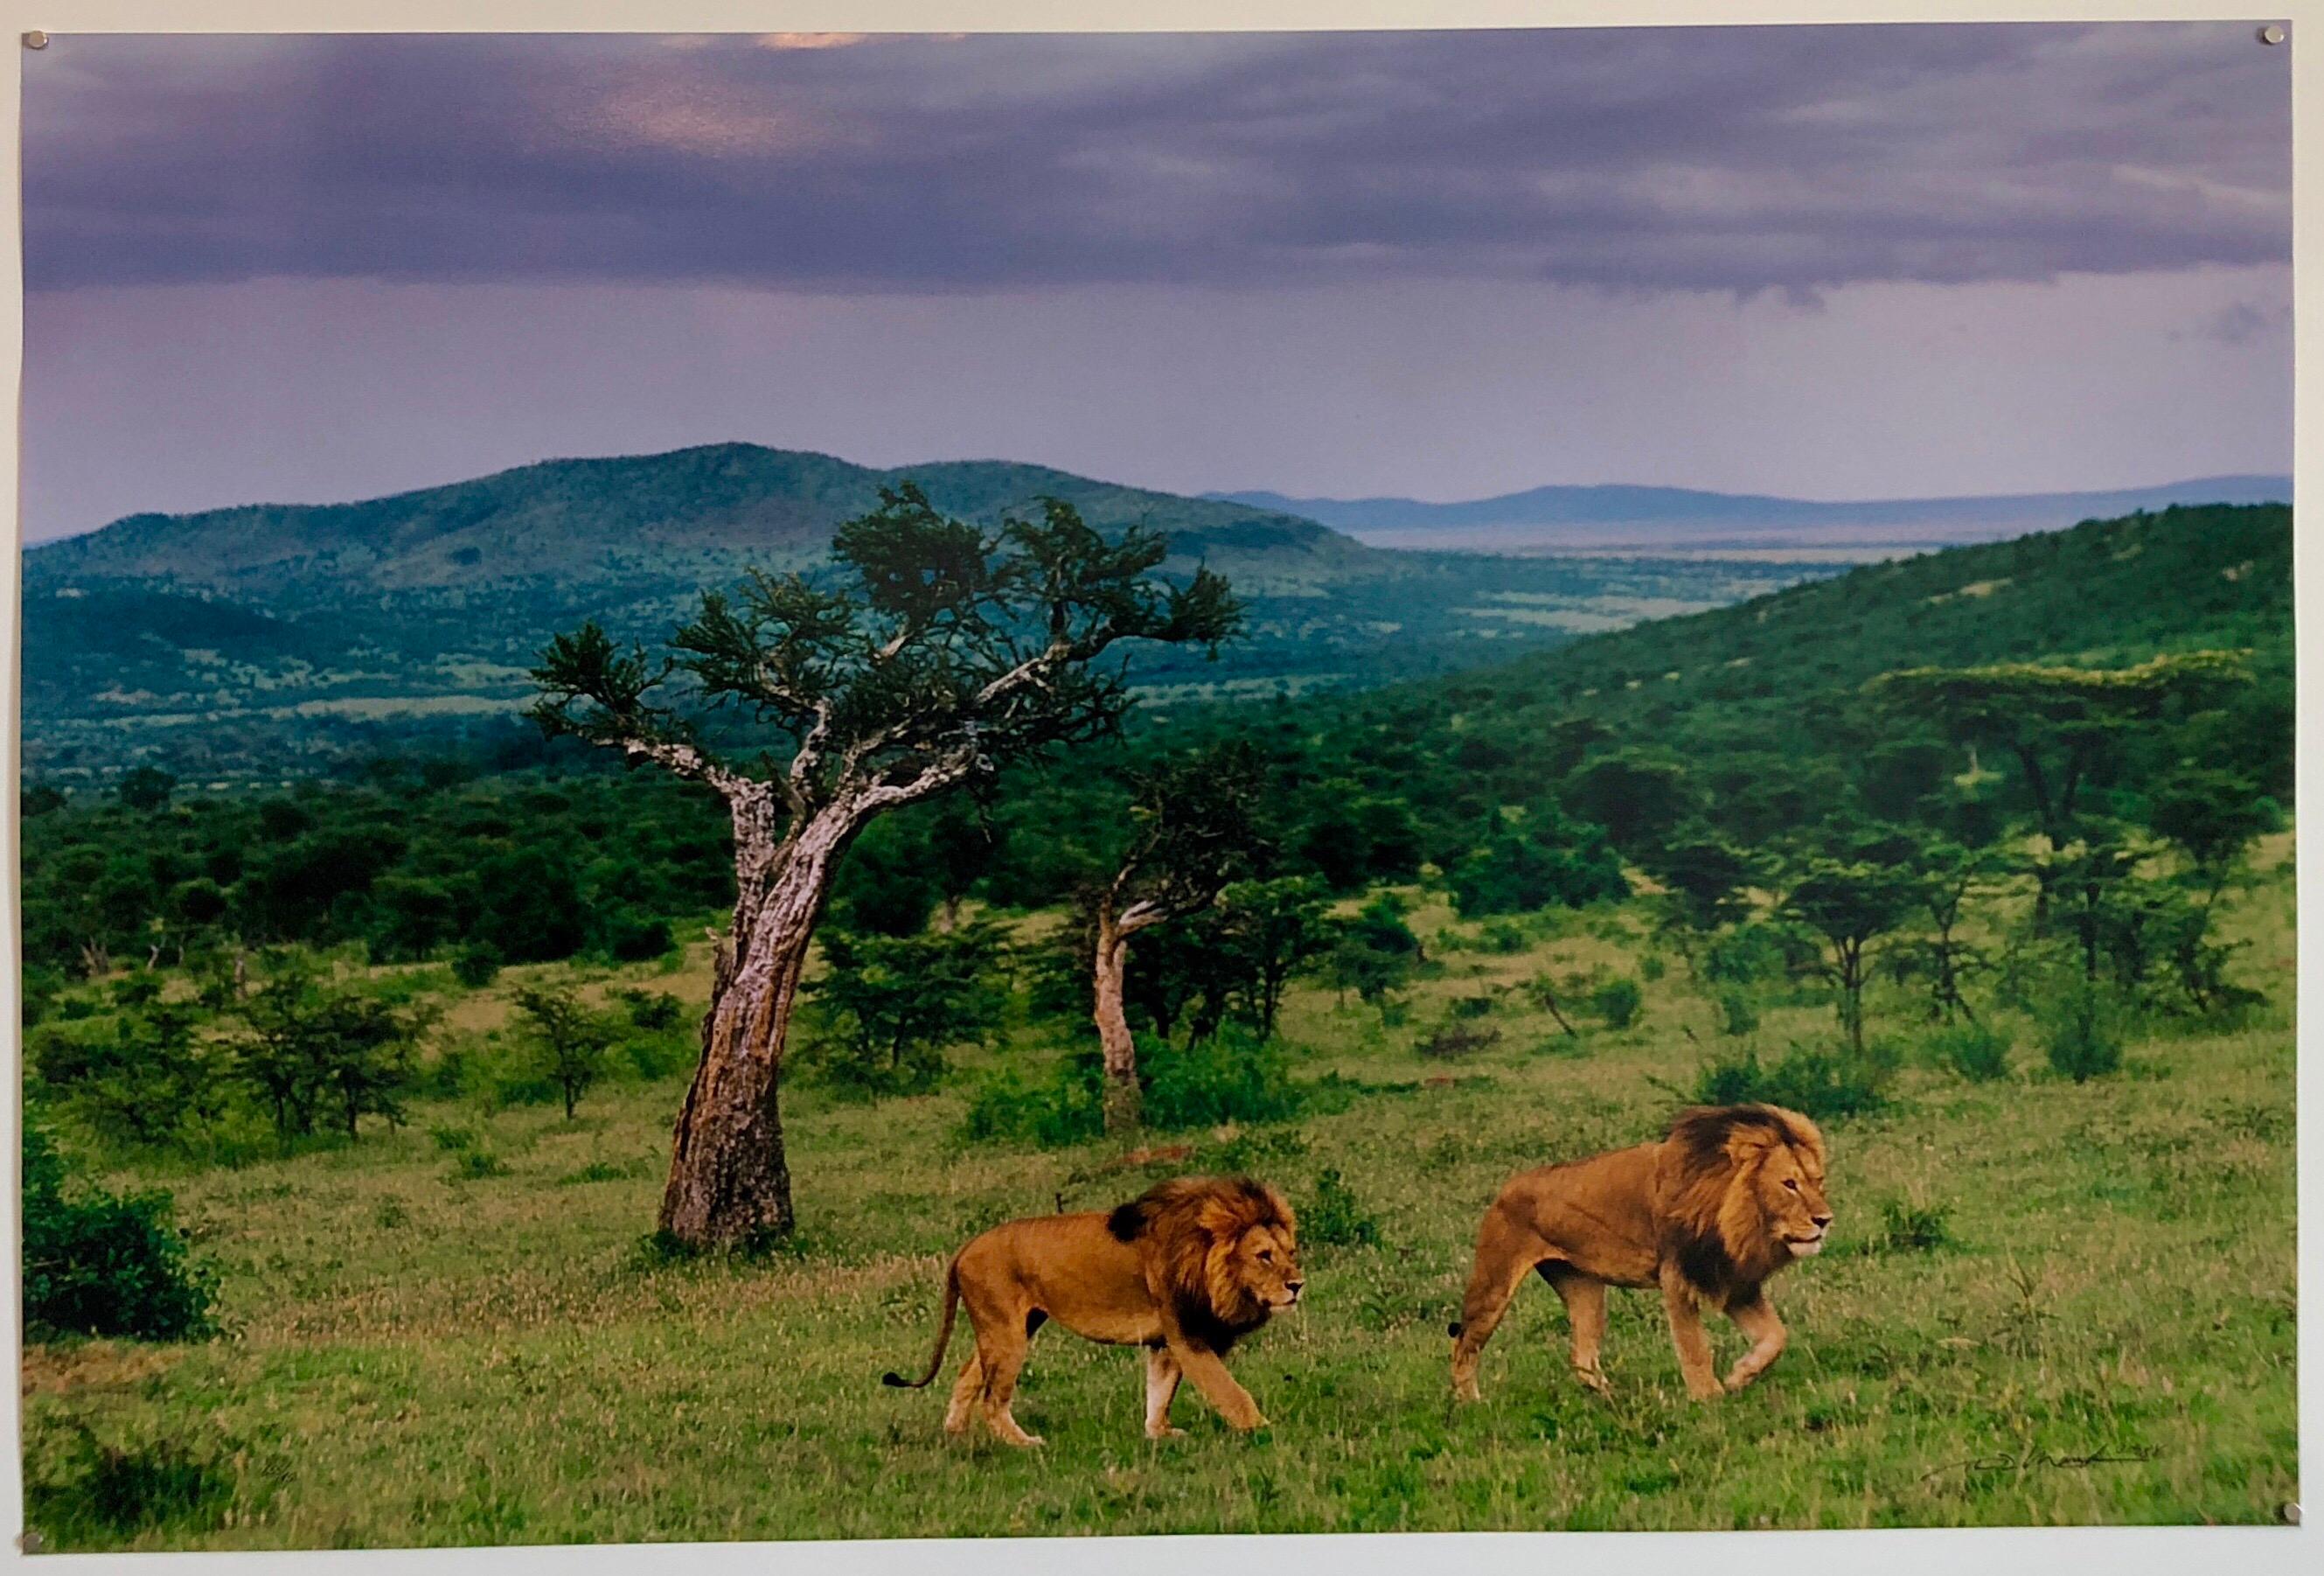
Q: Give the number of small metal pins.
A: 4